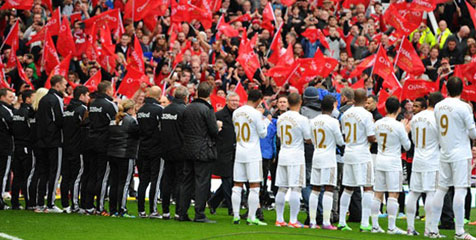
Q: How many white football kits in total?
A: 7